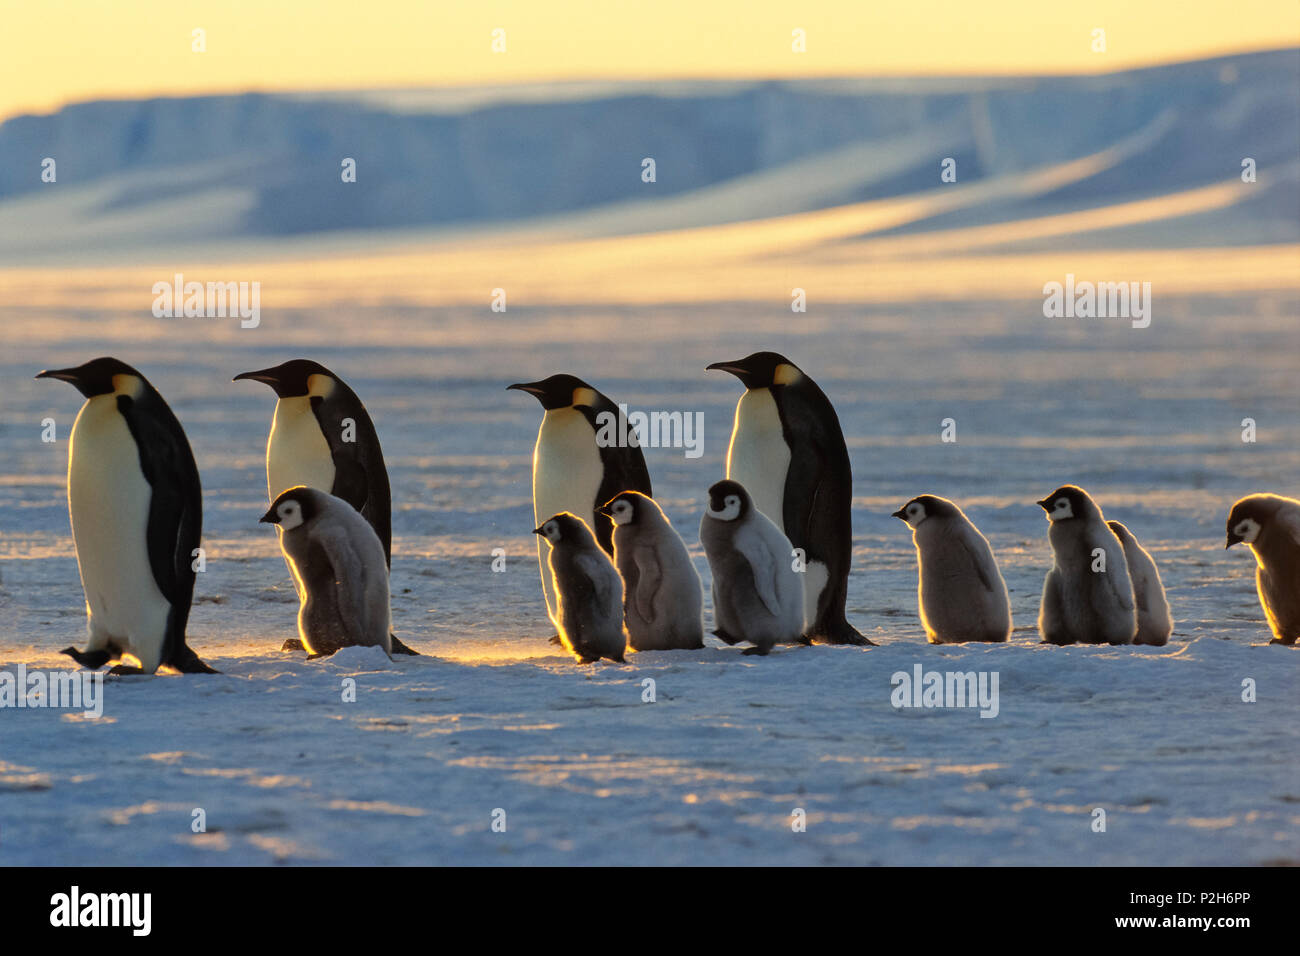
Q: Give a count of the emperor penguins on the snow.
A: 12